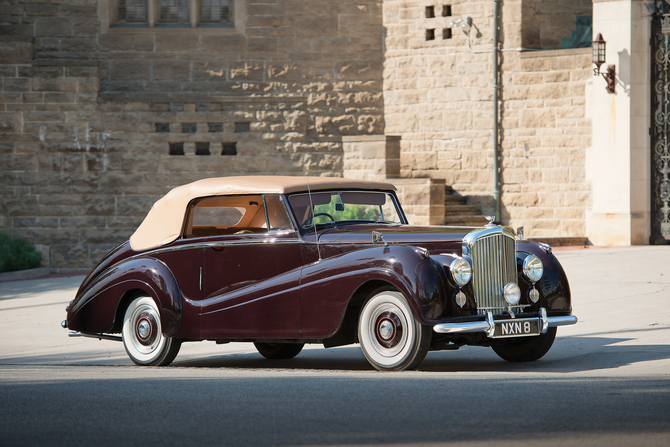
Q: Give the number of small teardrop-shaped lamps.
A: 2